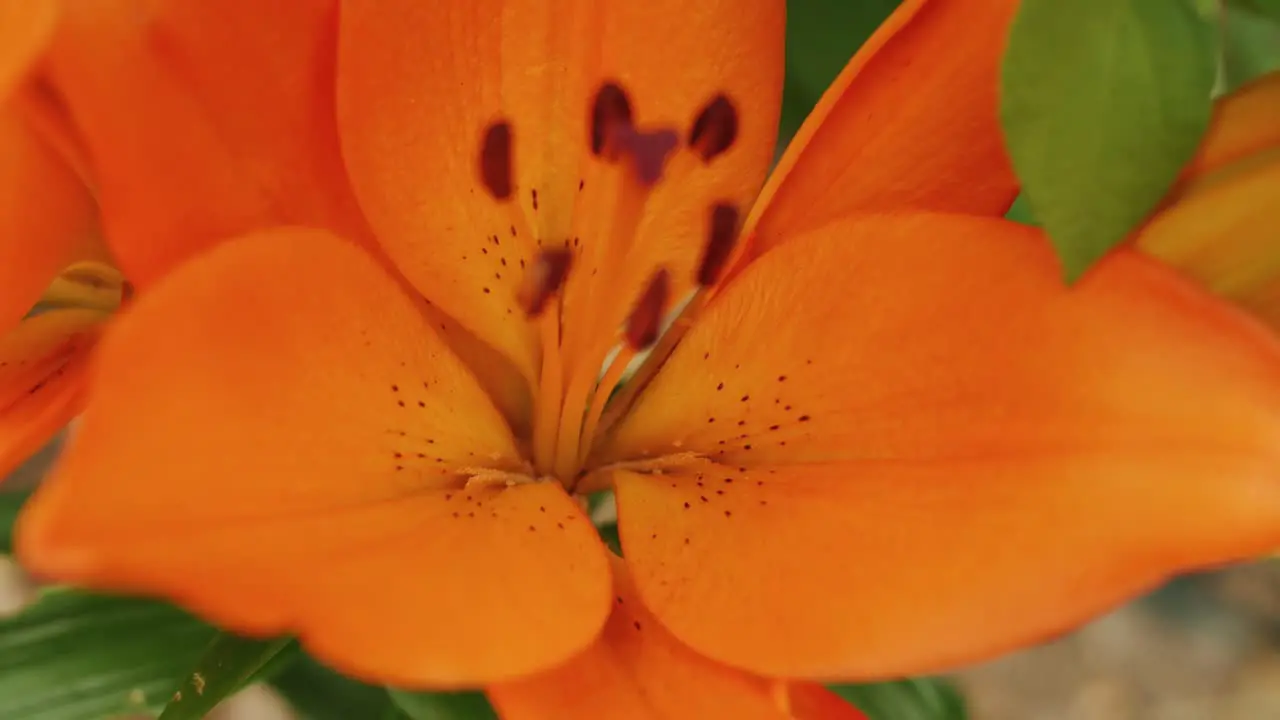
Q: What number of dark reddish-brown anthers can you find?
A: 6